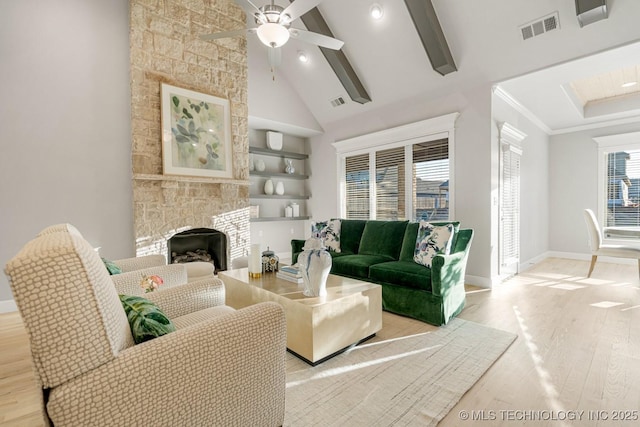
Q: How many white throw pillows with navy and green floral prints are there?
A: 2